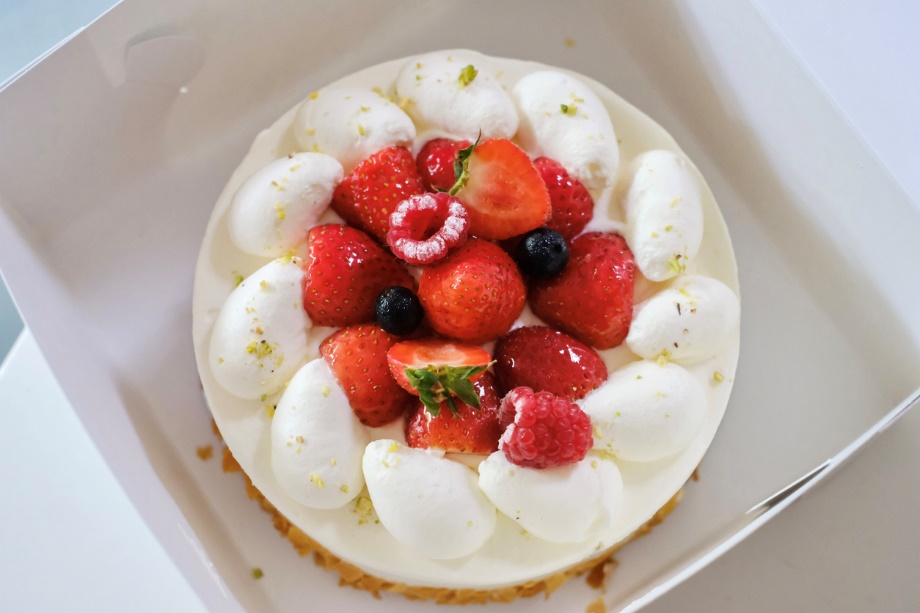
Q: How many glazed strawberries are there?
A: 9